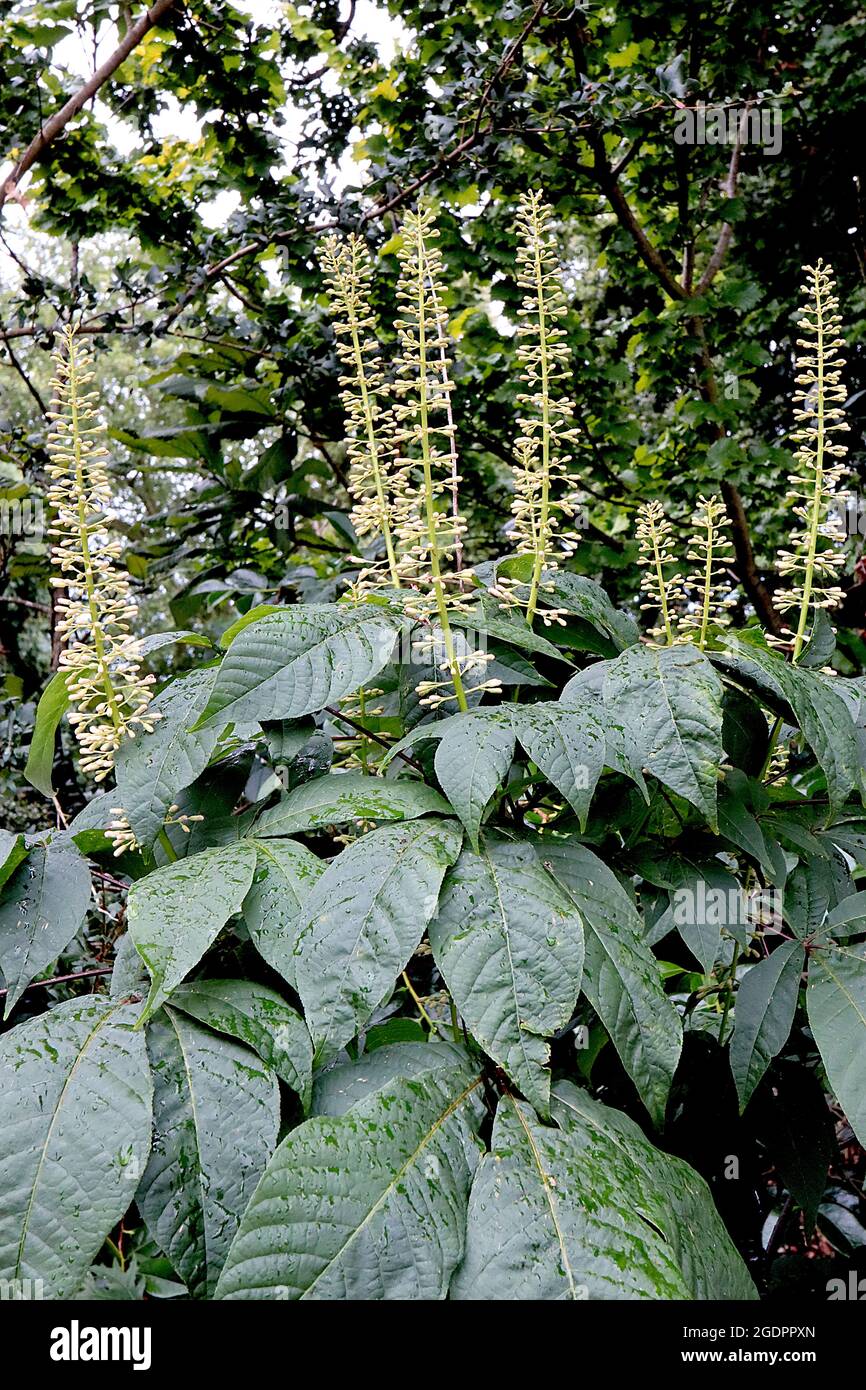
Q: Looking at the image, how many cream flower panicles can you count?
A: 7